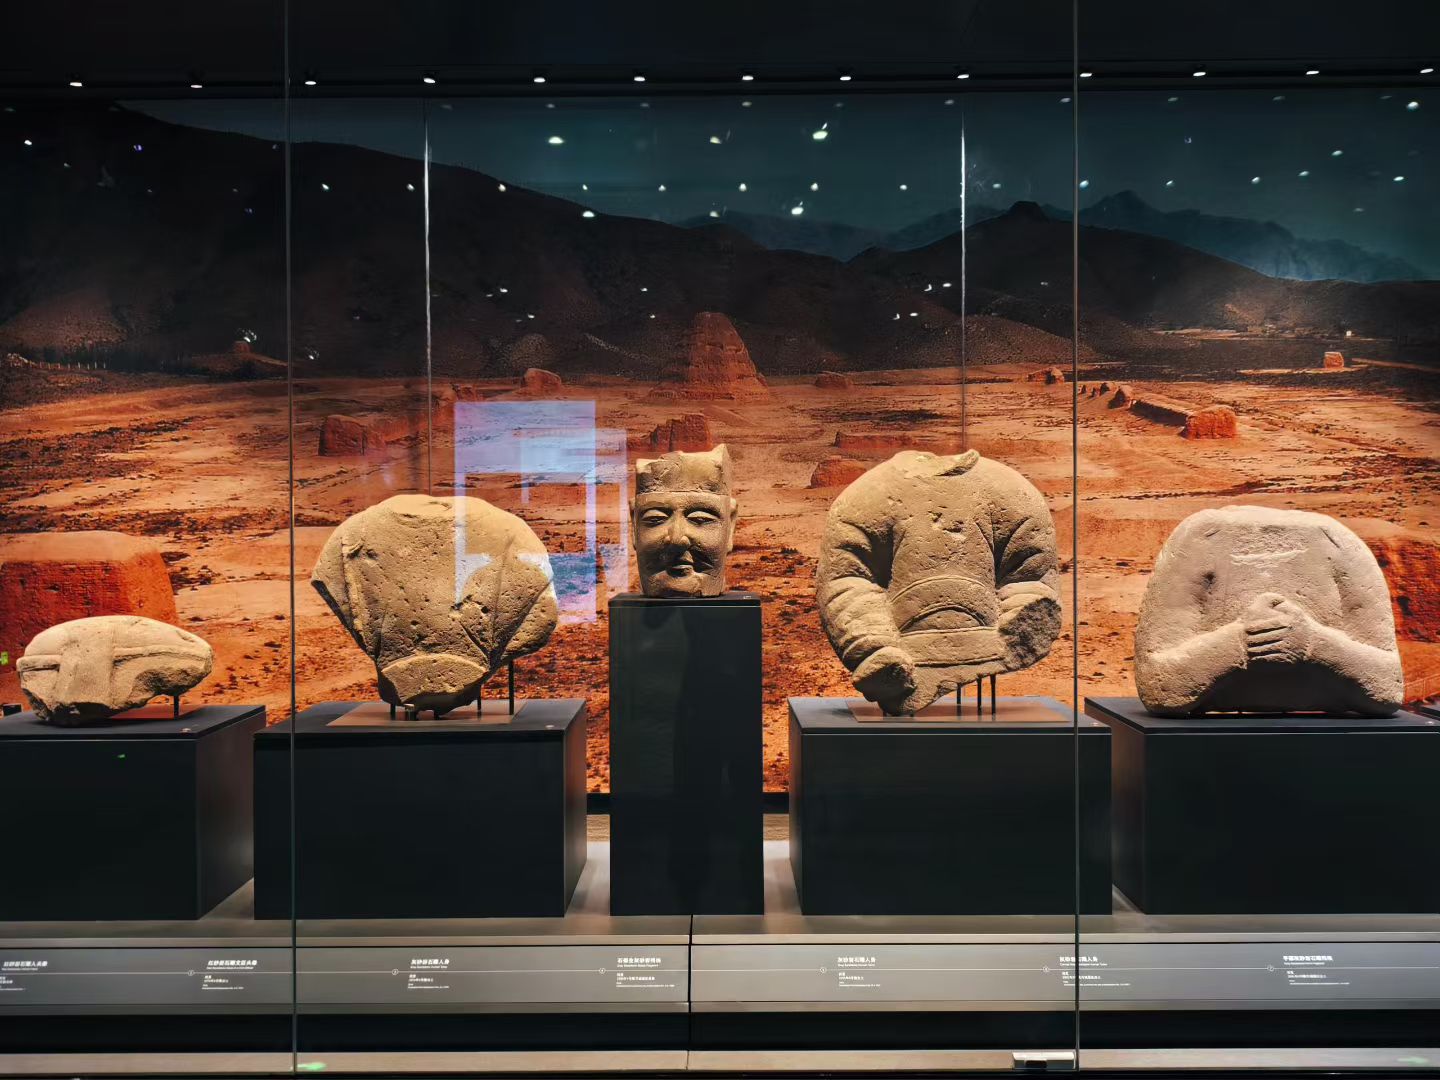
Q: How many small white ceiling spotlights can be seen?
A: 13